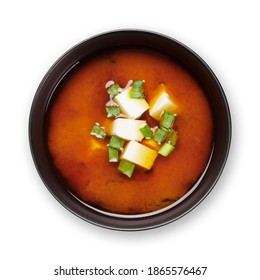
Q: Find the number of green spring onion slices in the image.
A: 12